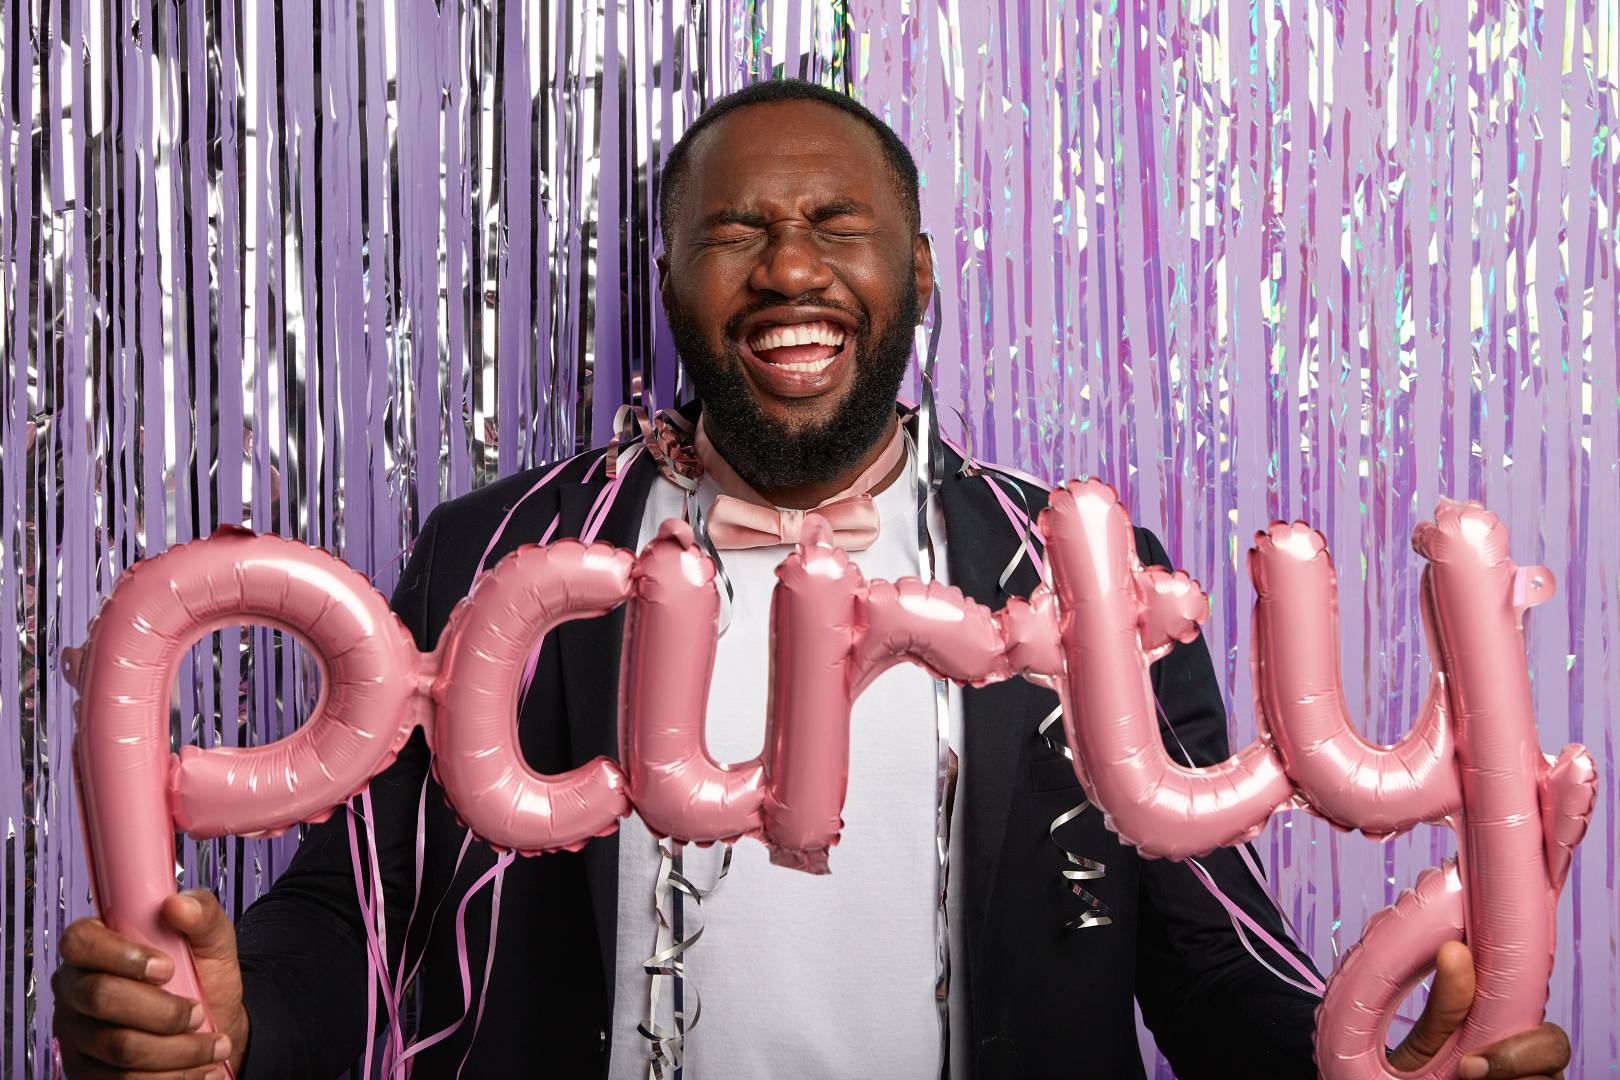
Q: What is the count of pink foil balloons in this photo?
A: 5